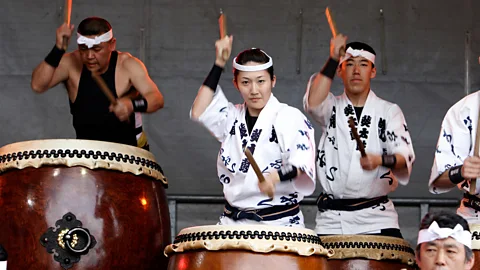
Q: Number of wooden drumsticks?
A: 7